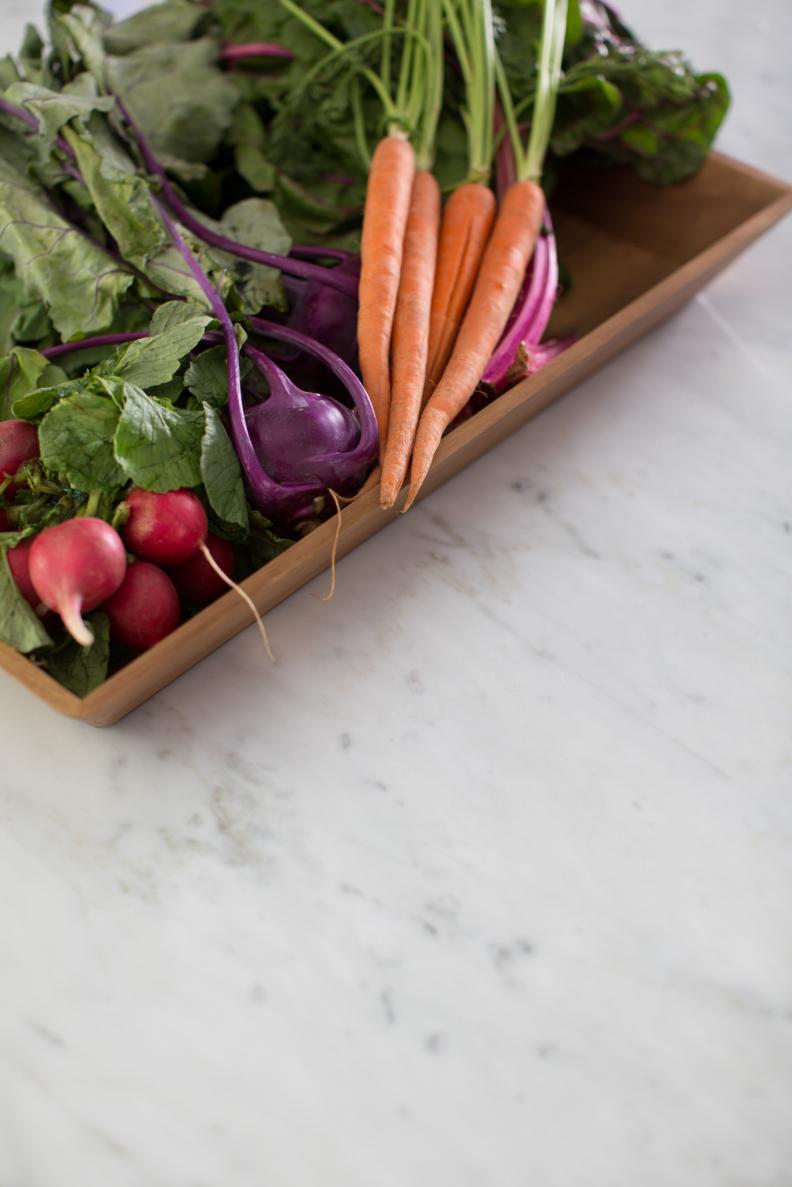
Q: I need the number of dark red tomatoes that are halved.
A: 0